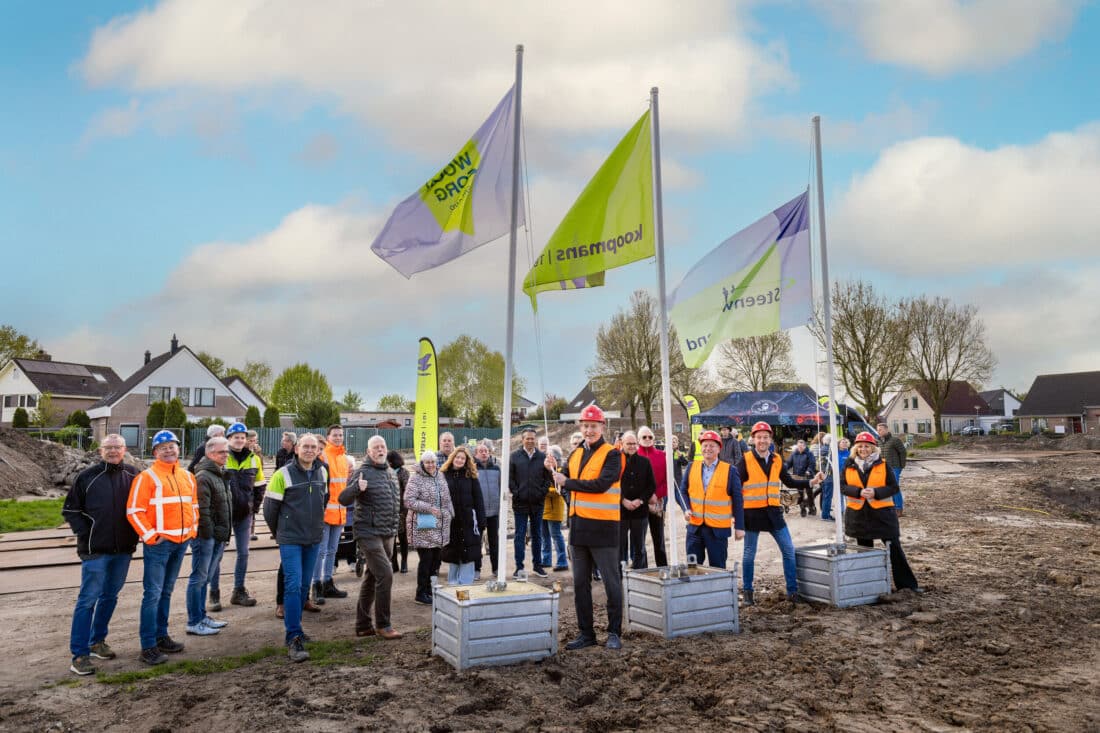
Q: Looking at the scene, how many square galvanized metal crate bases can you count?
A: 3